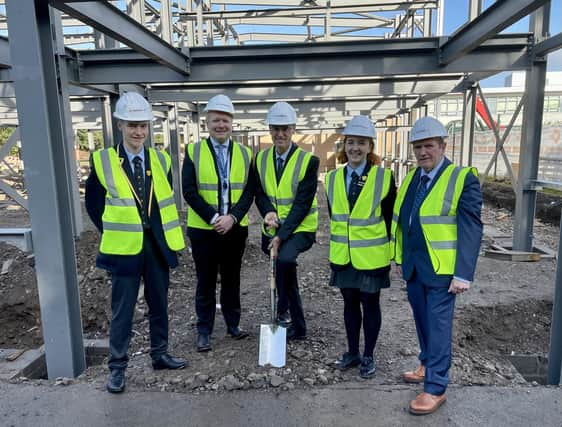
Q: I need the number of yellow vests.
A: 5